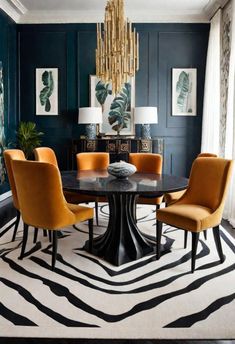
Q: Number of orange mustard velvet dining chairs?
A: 7